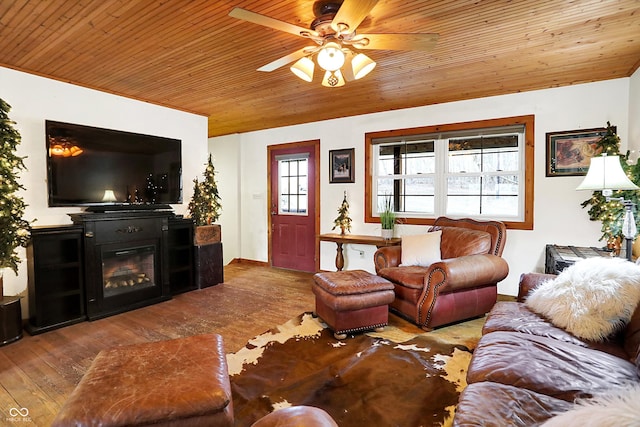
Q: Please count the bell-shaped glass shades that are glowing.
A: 4